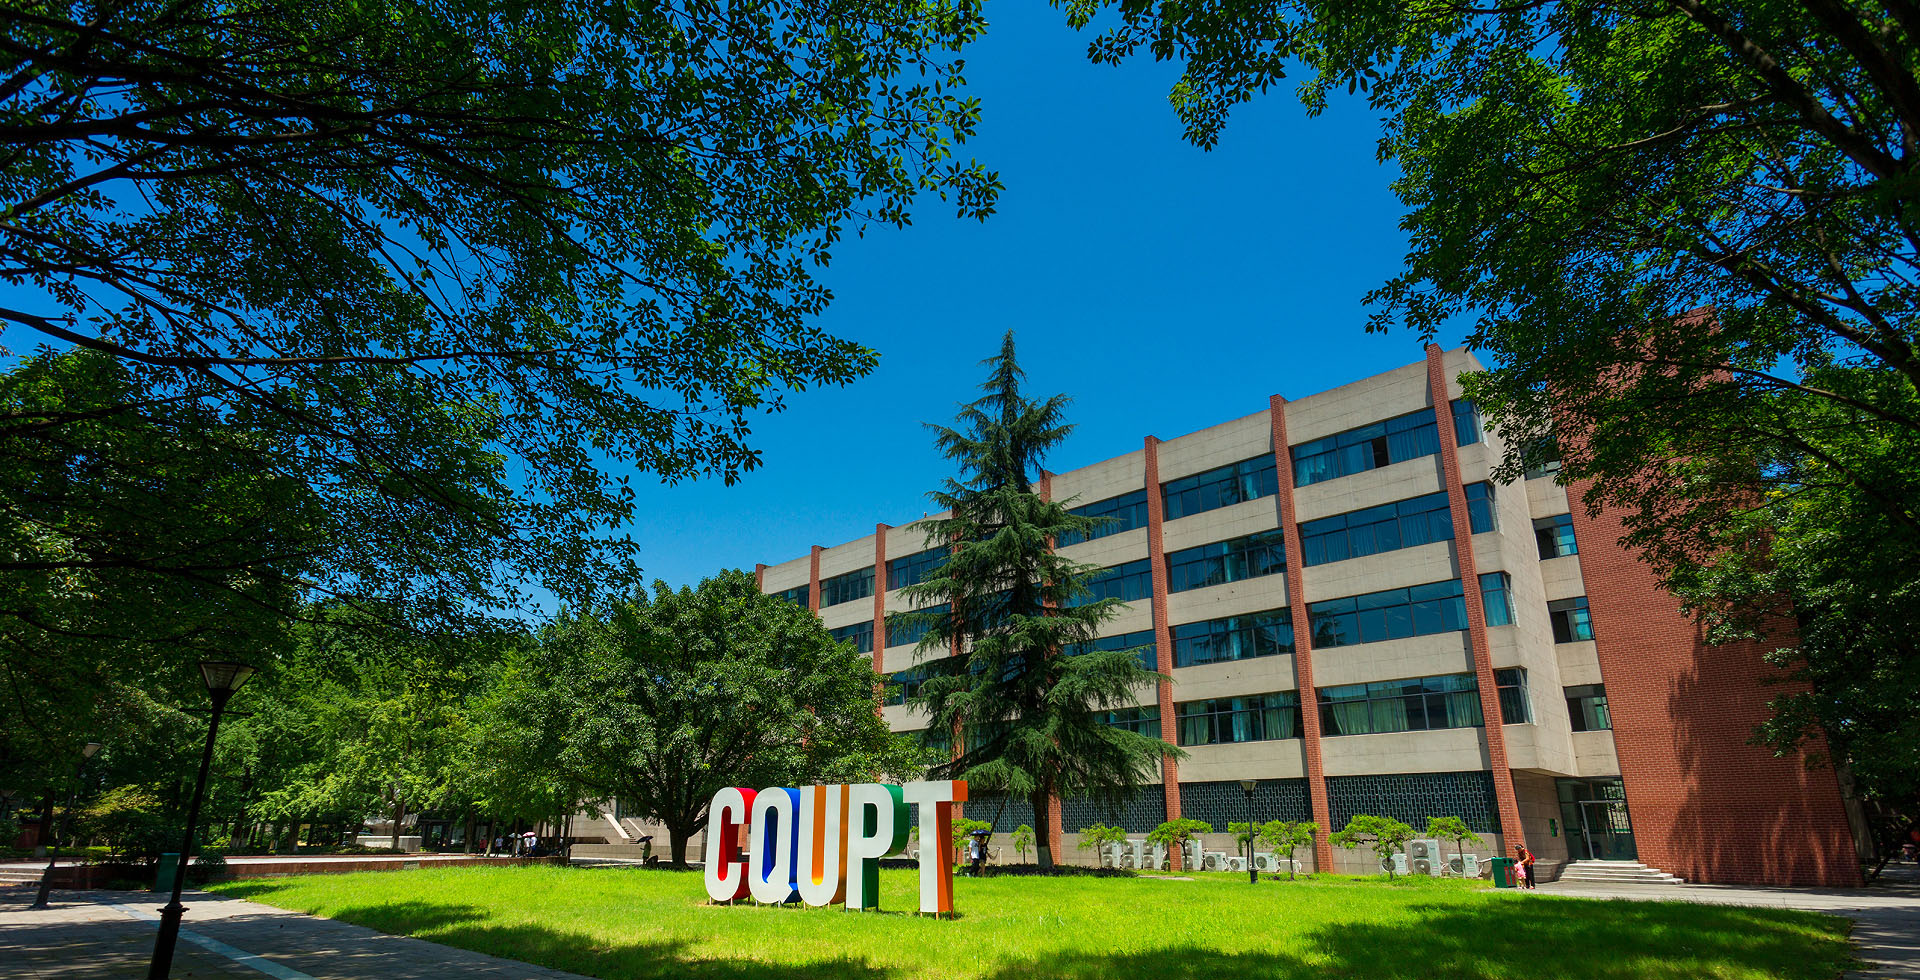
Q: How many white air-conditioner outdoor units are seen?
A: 11